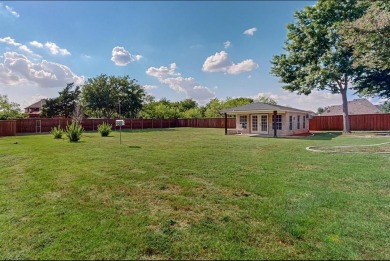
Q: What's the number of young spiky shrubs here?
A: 3